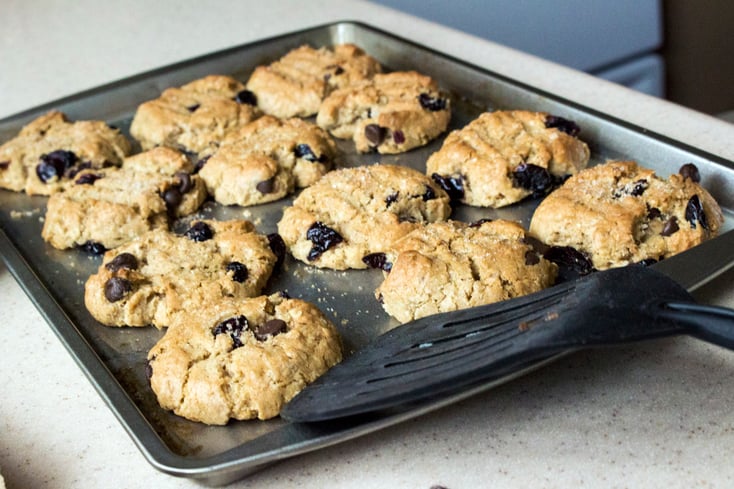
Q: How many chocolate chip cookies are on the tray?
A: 12